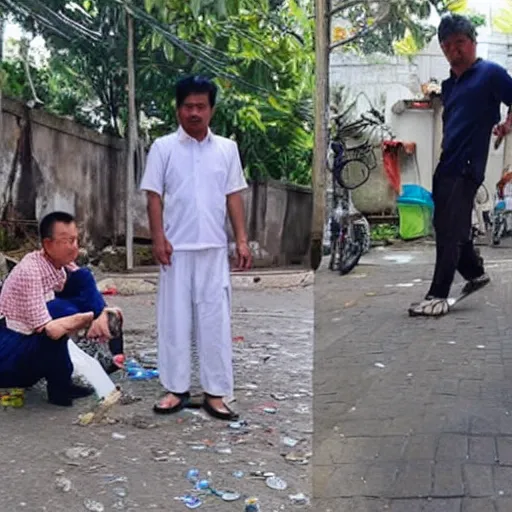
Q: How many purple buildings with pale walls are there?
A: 0